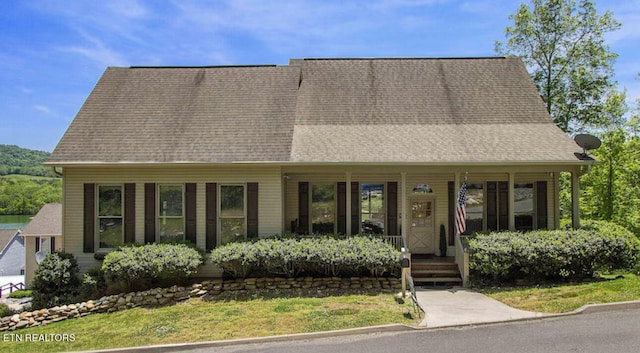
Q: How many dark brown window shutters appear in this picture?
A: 14